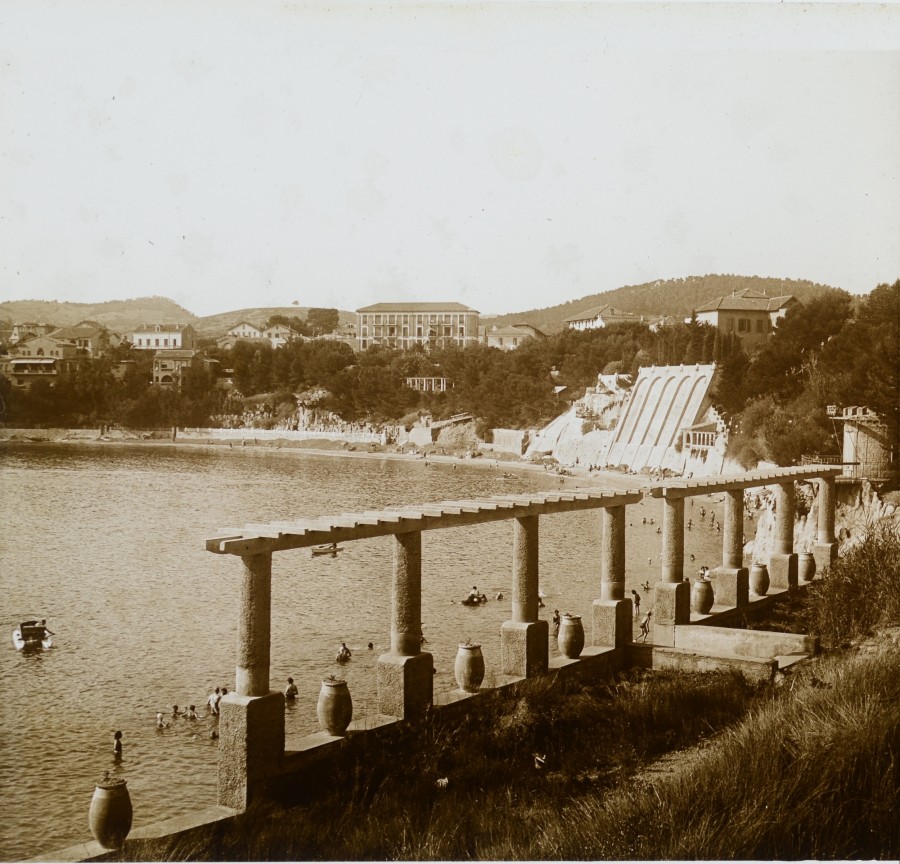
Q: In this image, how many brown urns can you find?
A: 7